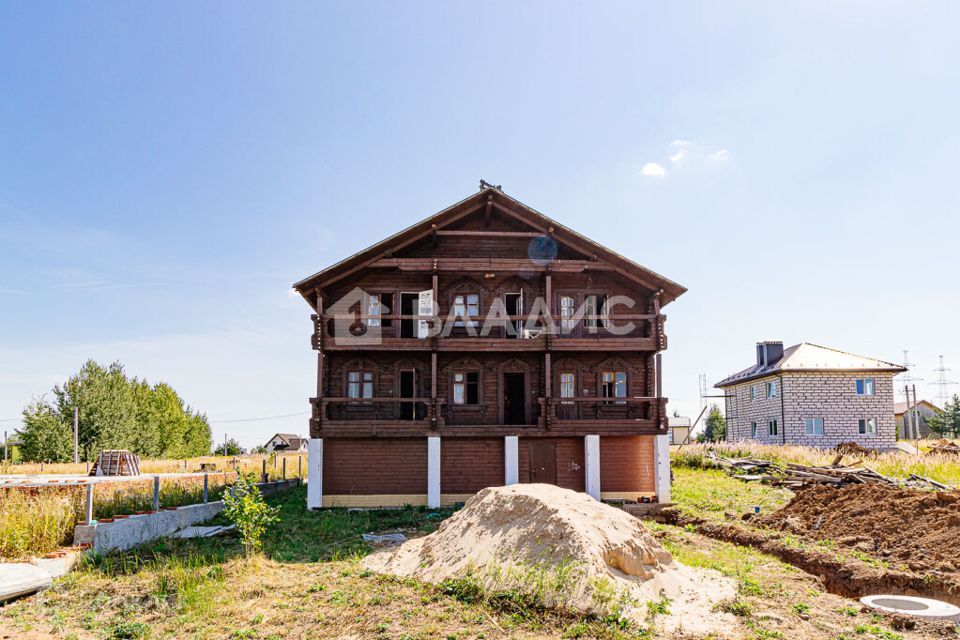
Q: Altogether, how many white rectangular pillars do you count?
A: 5